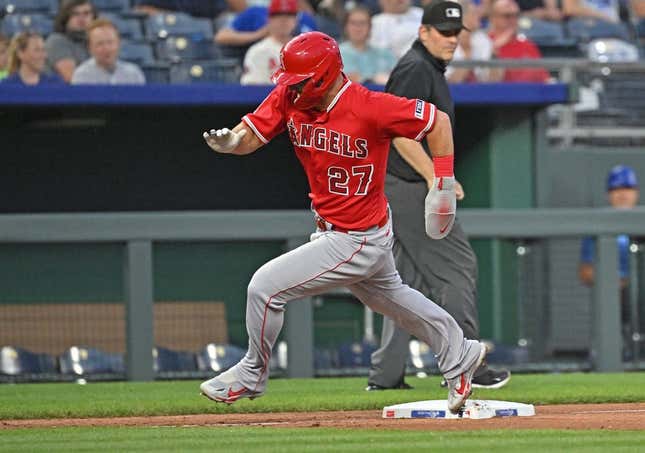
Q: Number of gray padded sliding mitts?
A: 1